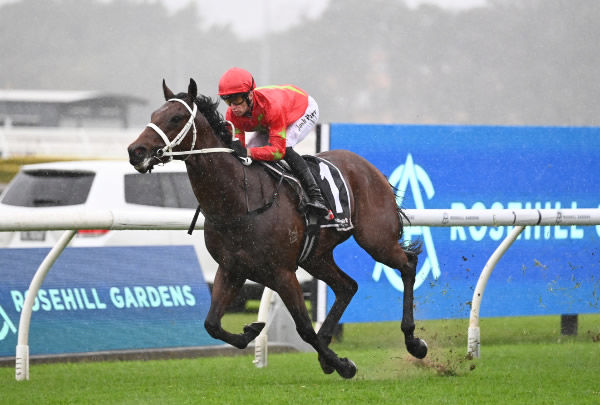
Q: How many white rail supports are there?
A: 3